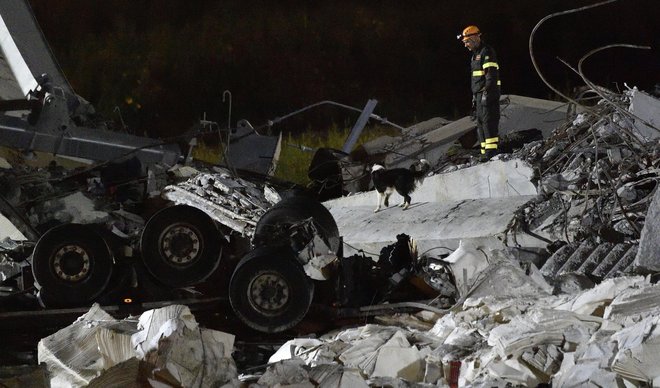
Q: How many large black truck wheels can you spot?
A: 4